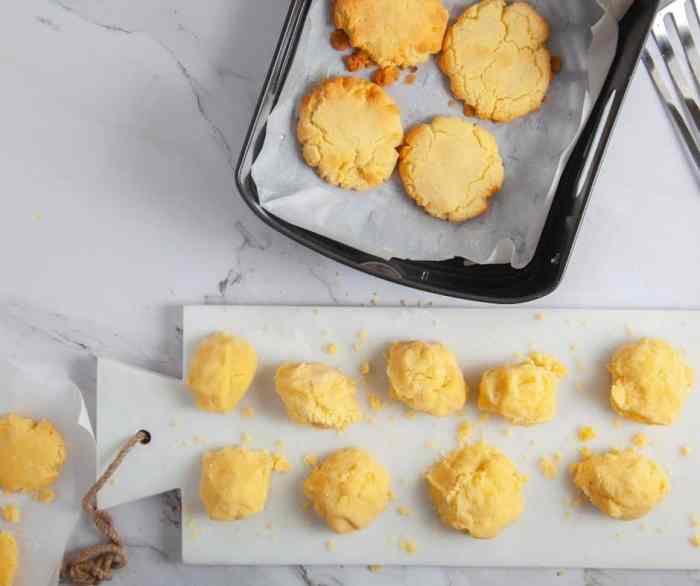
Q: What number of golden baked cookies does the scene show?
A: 4